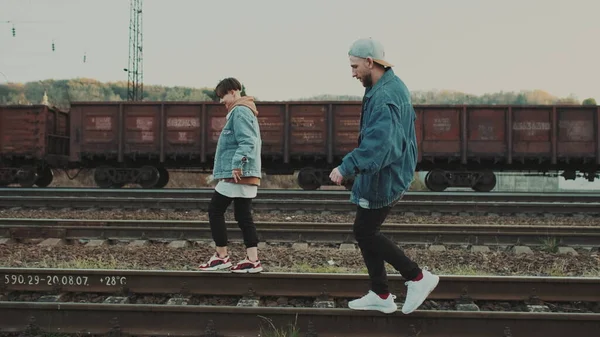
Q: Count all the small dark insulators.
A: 3